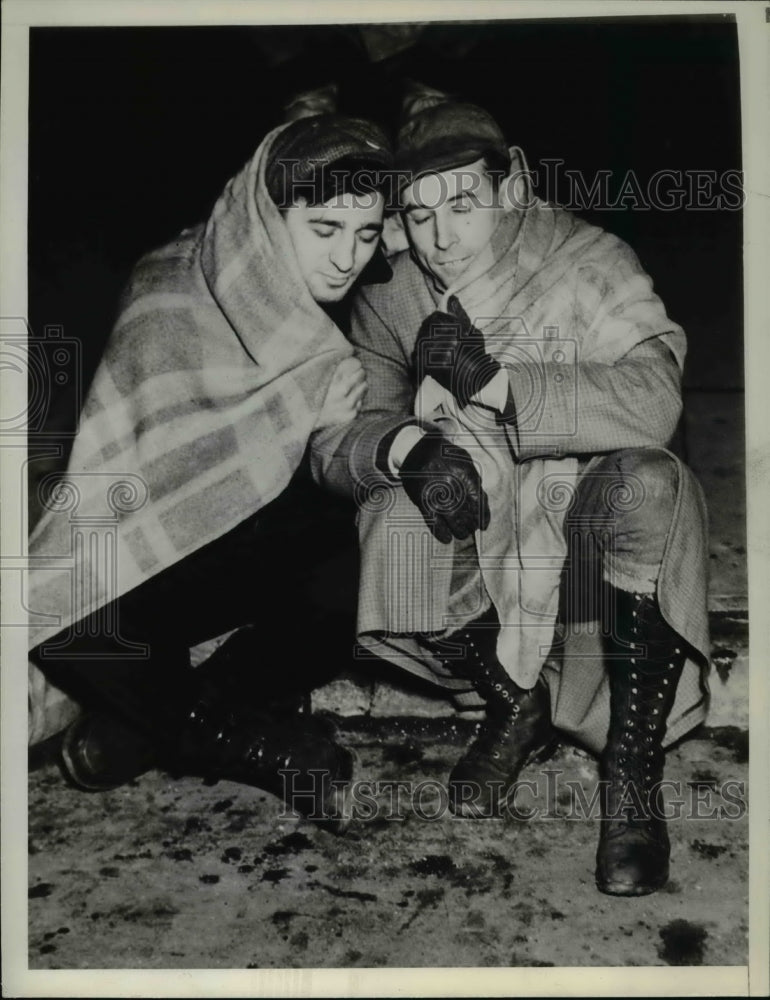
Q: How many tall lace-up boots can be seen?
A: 2